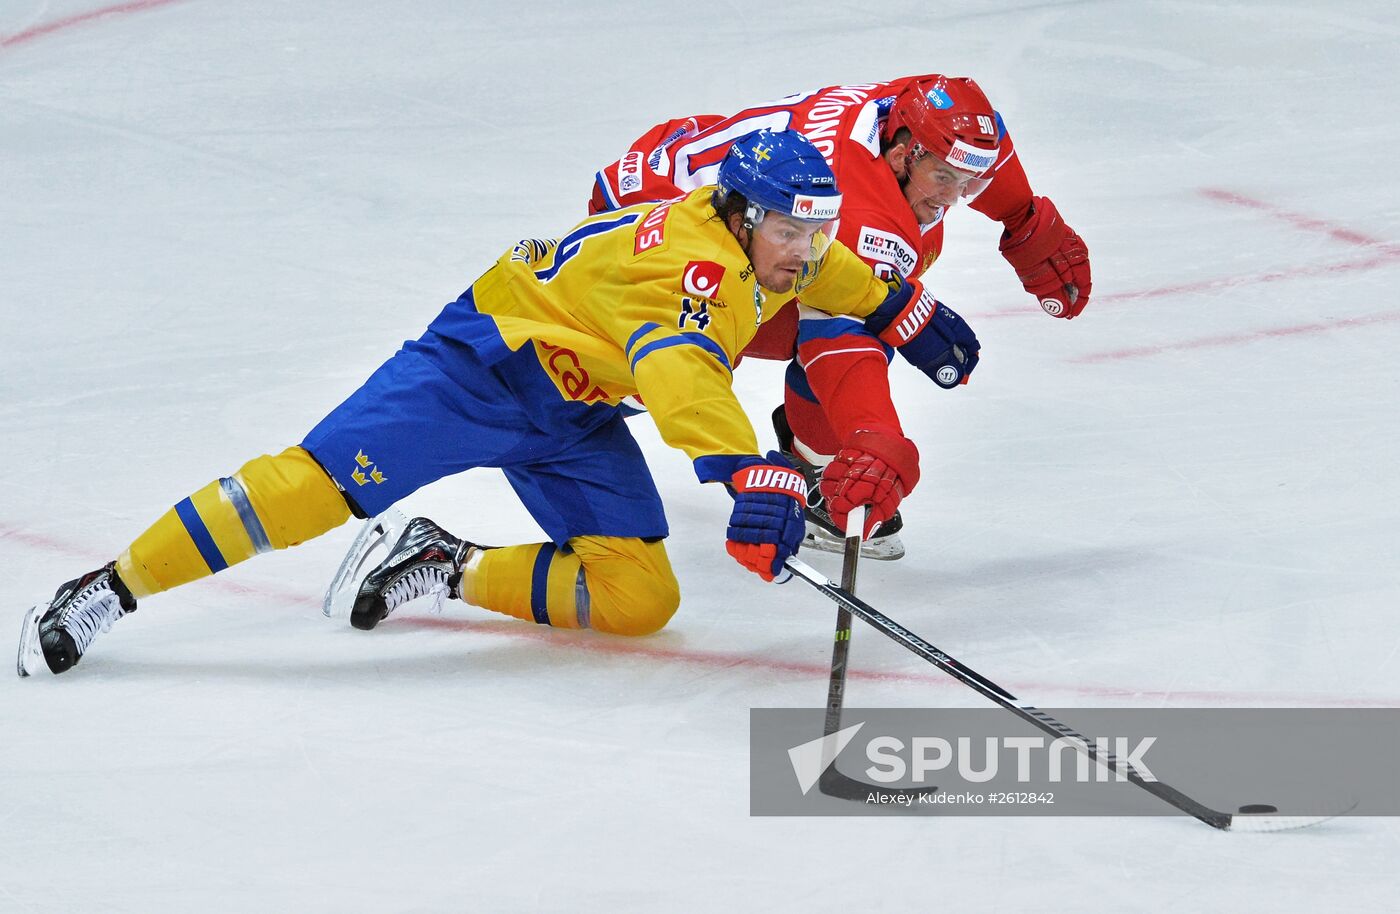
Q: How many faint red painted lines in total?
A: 5